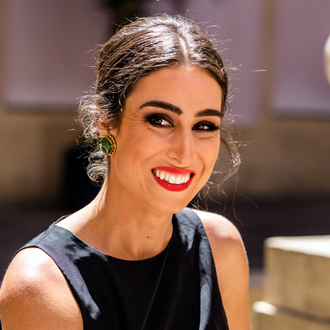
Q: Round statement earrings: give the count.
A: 1